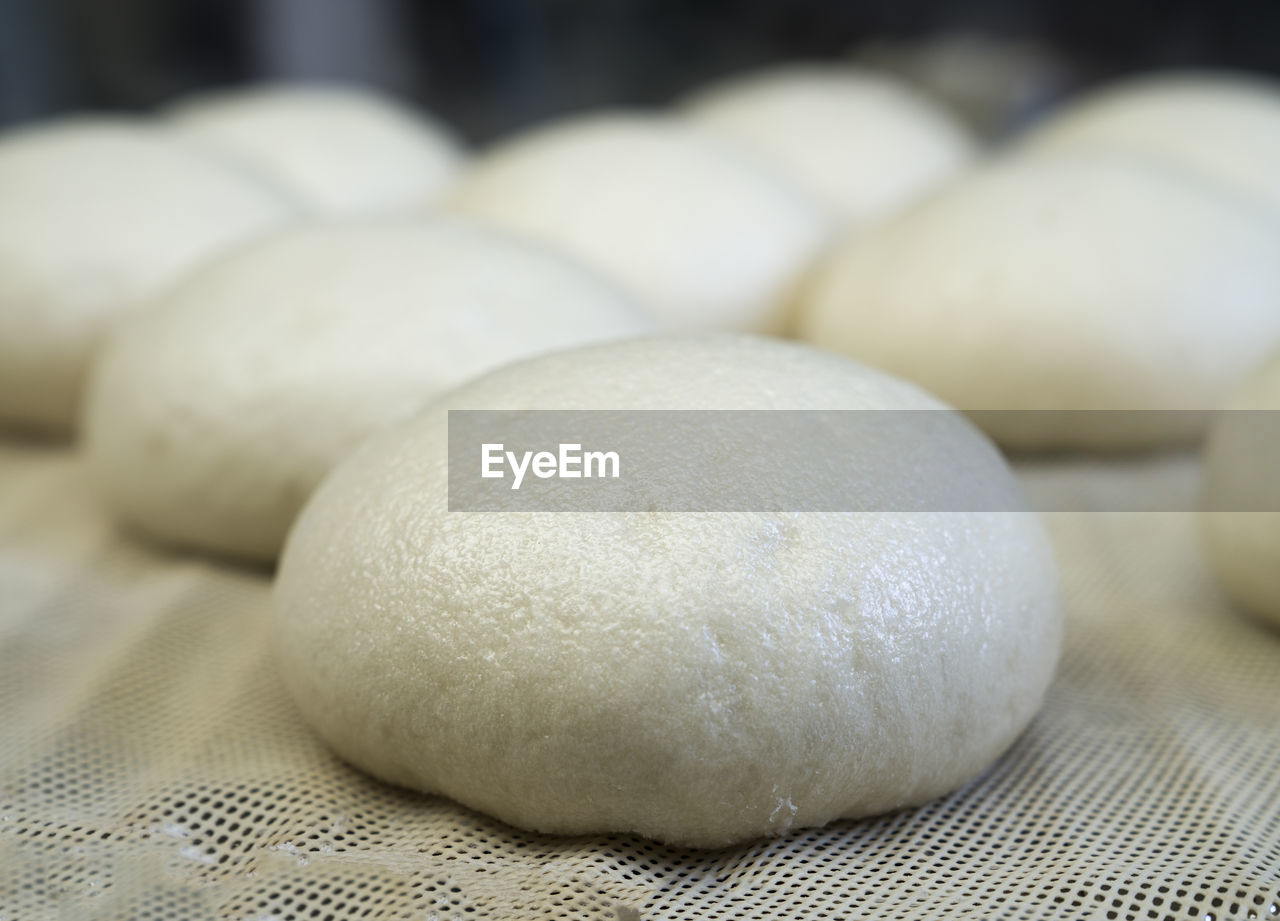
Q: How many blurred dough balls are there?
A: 8